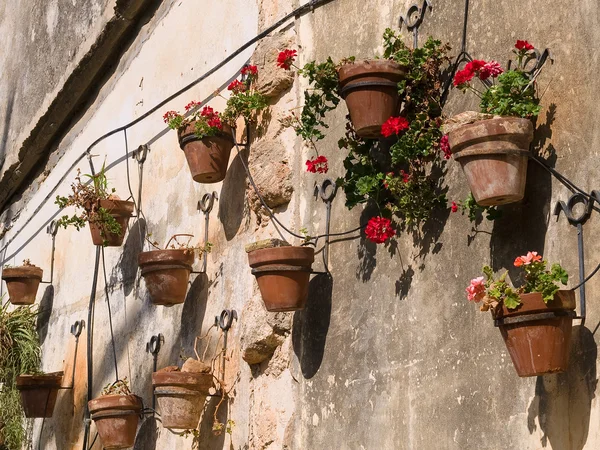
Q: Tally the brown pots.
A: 11